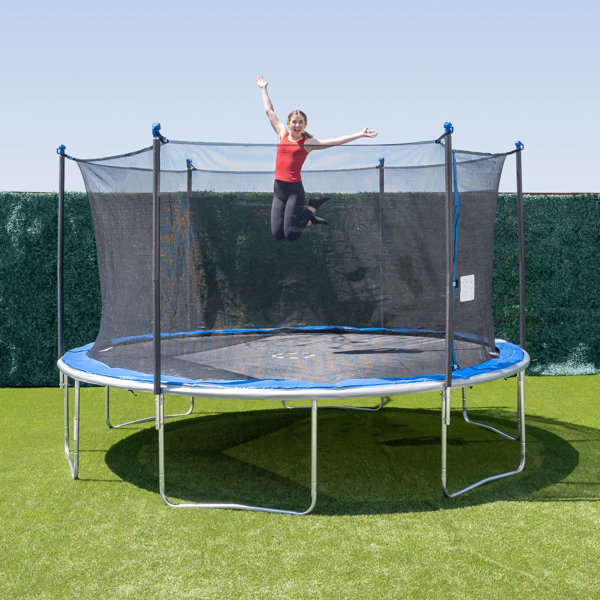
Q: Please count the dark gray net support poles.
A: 6